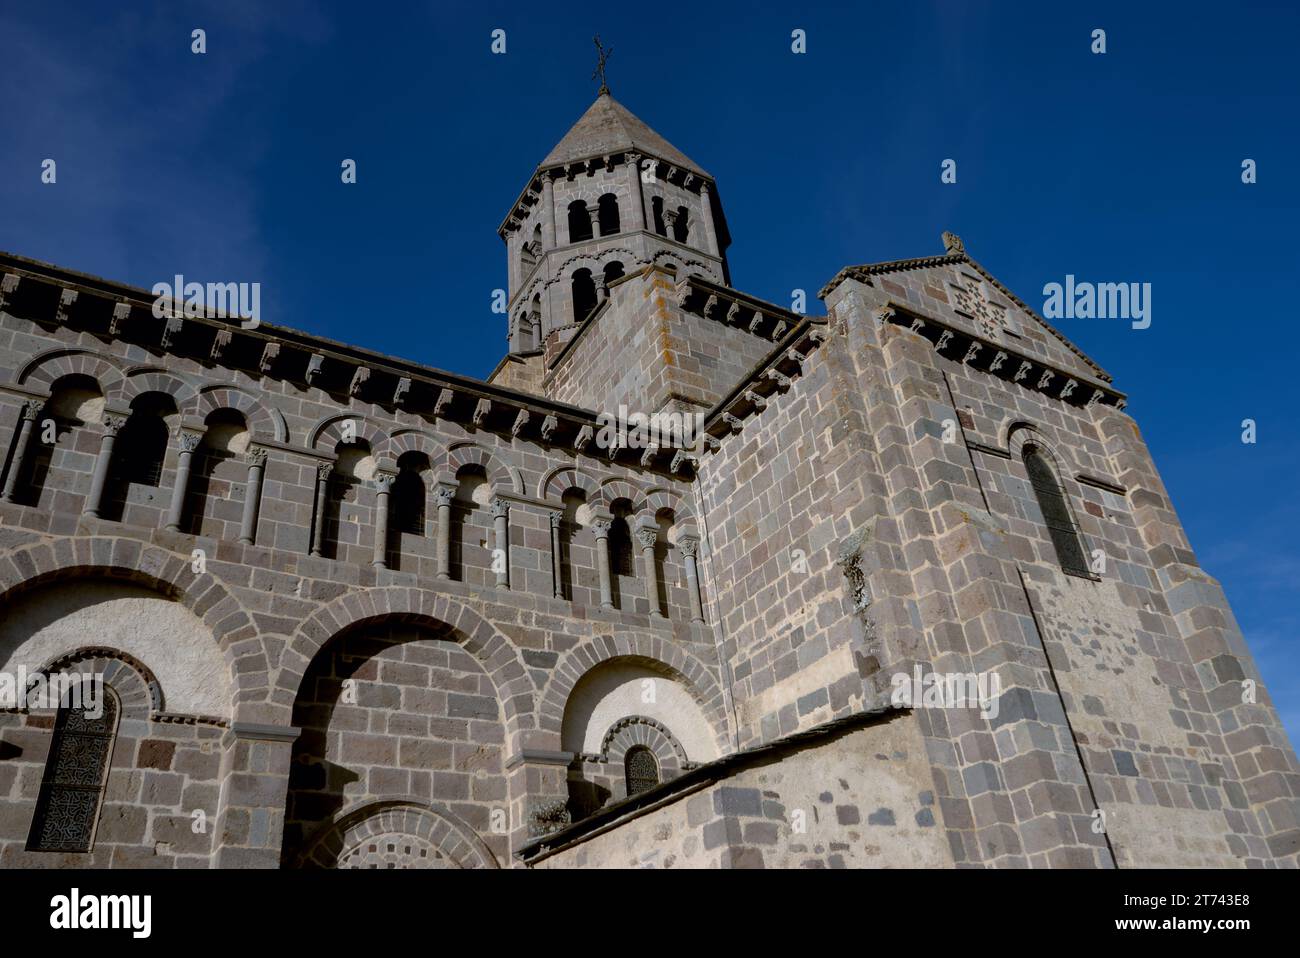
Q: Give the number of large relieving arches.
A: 3